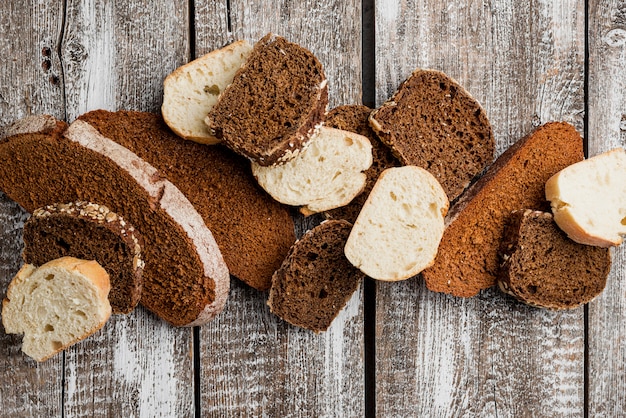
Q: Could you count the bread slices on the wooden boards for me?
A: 14